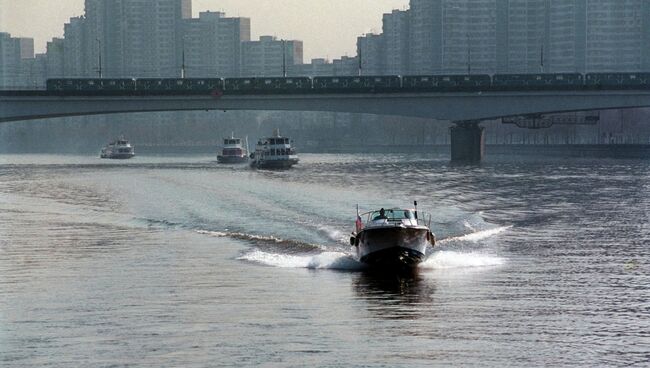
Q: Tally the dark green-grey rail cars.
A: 7